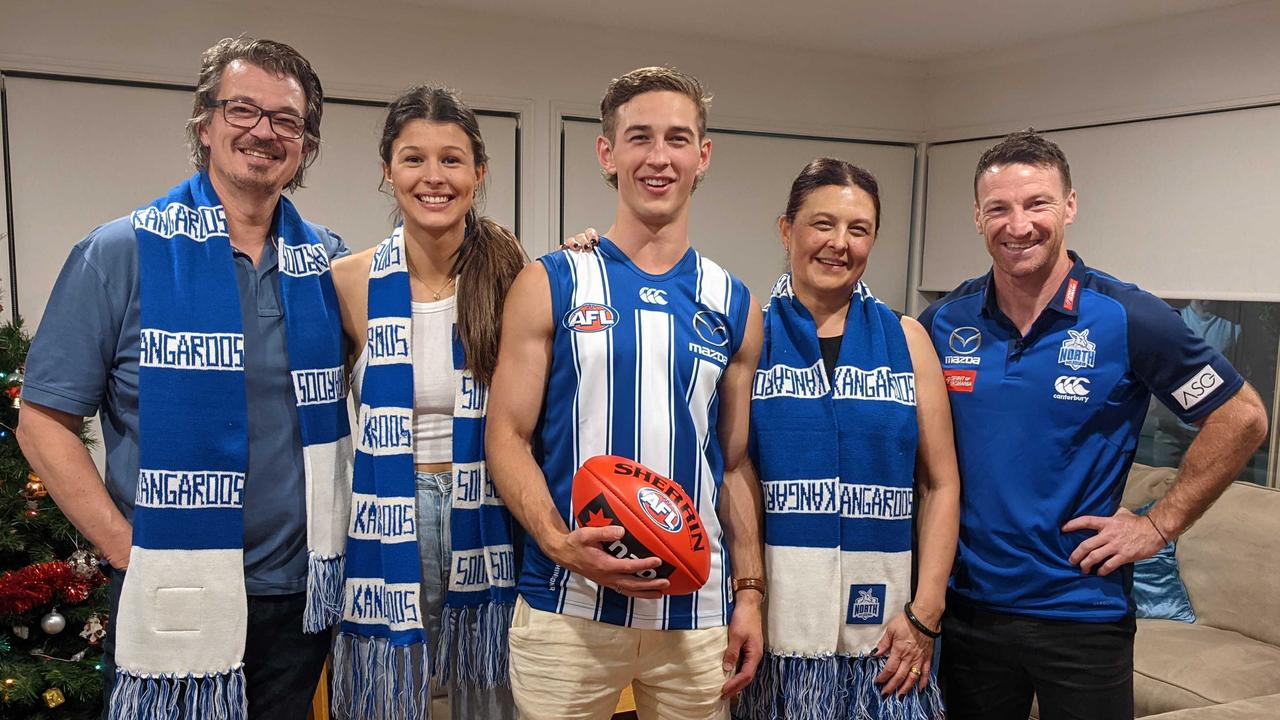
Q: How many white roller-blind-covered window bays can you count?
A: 3